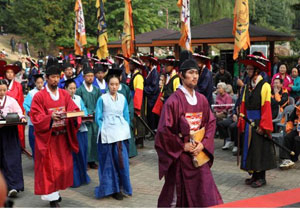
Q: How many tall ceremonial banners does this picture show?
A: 5